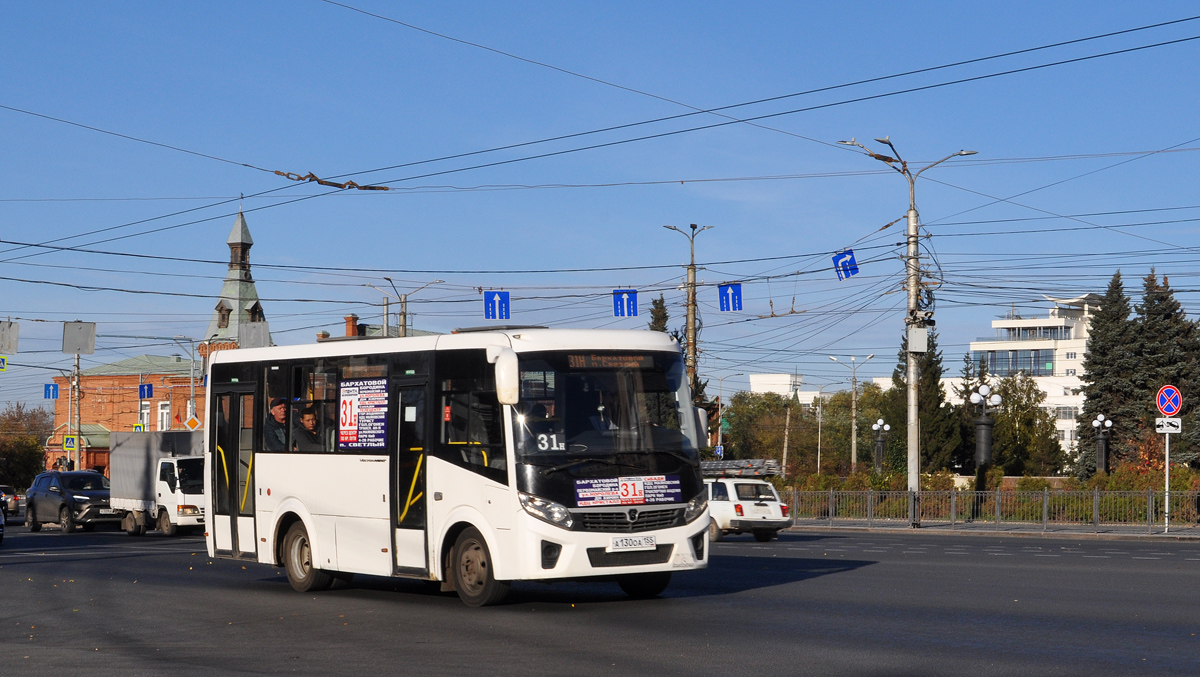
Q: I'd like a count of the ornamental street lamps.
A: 3